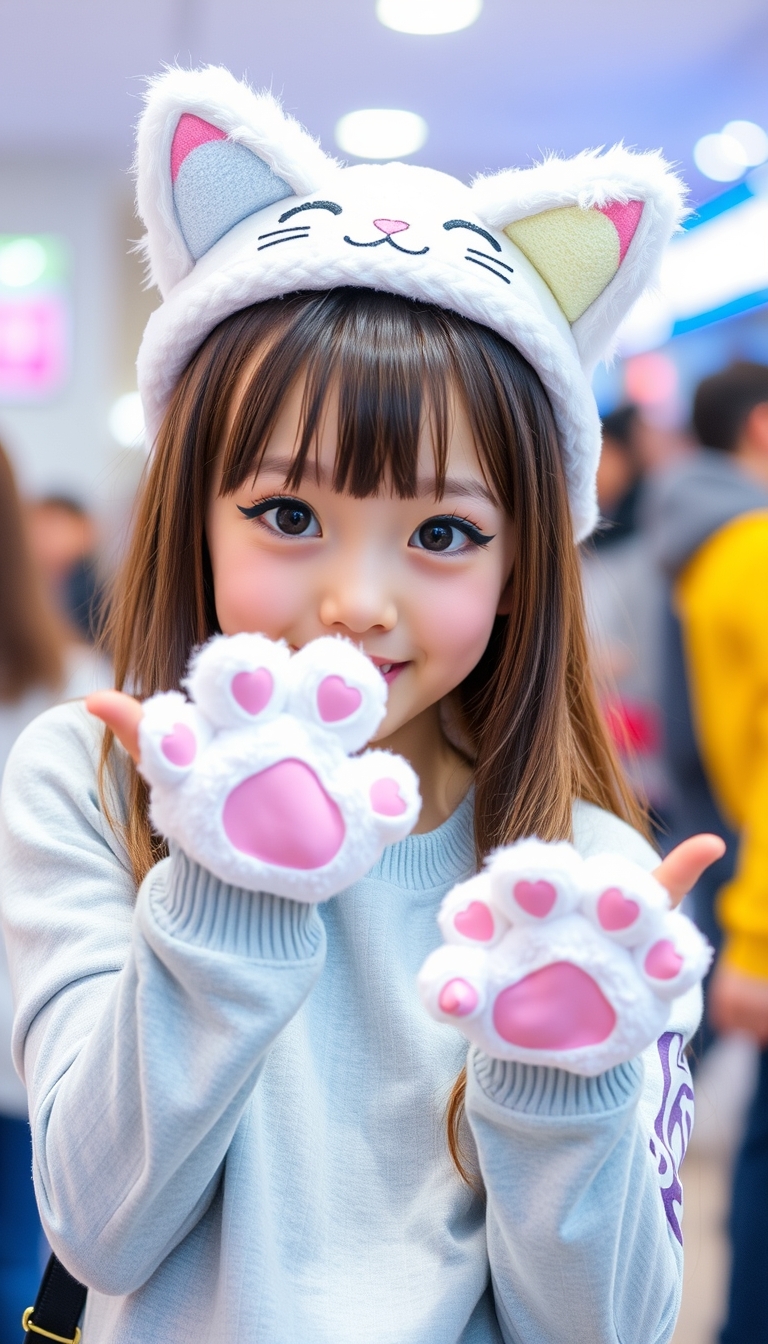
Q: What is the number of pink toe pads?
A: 9